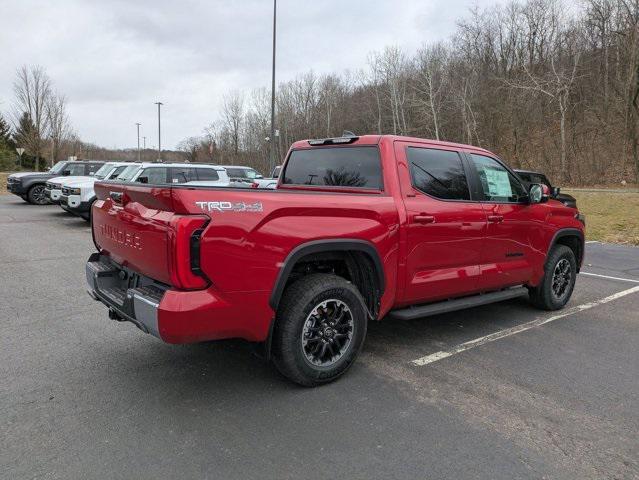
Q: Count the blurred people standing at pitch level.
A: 0